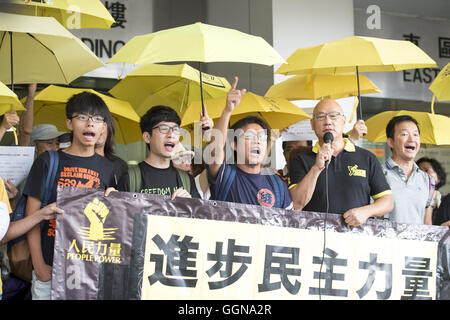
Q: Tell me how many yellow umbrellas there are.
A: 11